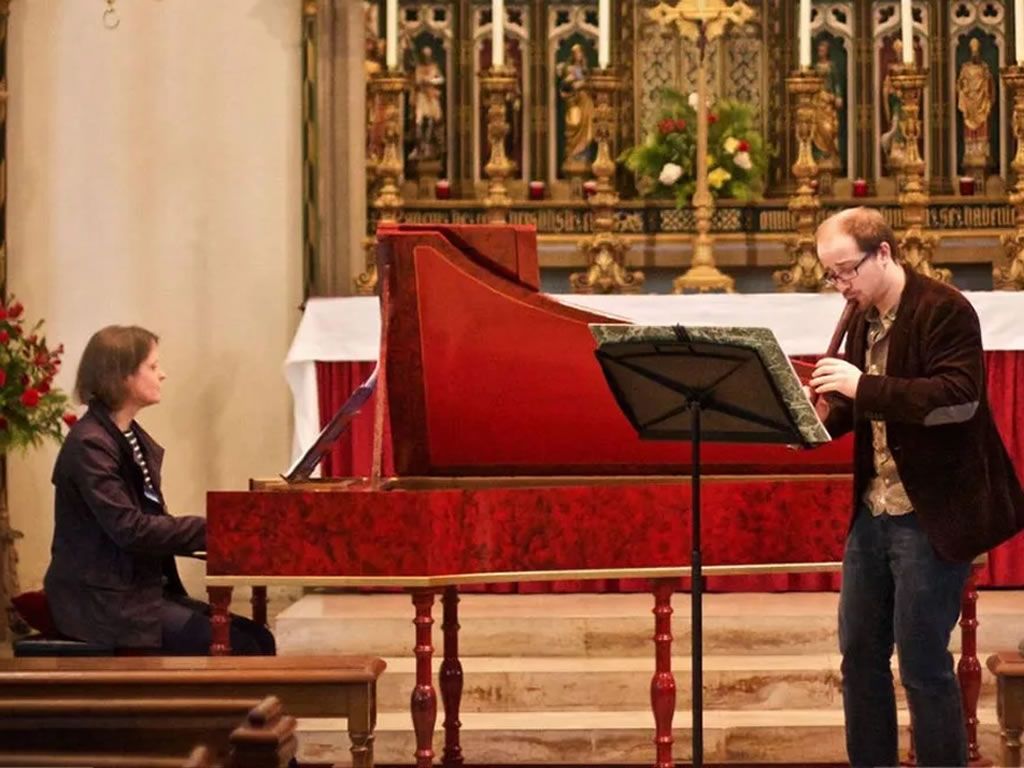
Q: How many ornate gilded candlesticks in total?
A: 6